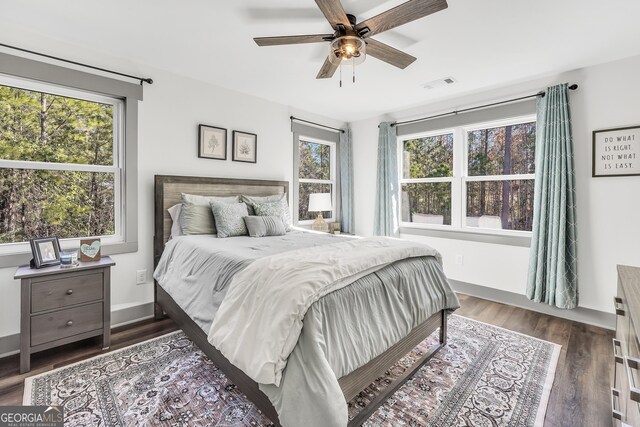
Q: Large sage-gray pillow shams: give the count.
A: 2